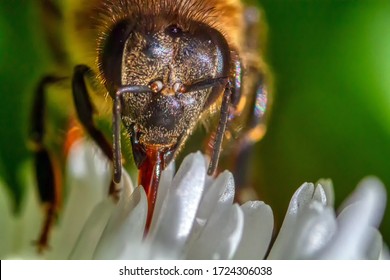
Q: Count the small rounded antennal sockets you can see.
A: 2